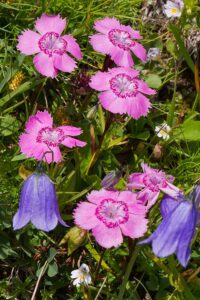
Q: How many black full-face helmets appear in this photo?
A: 0